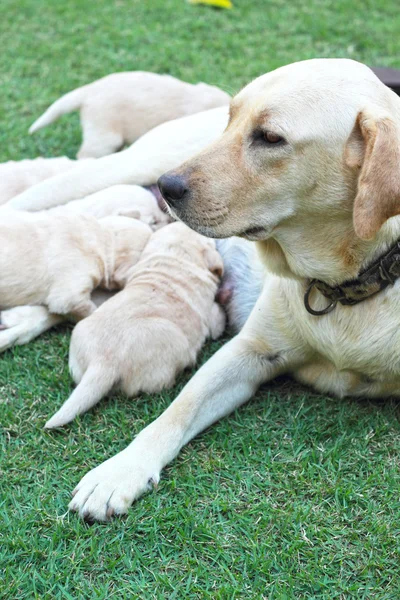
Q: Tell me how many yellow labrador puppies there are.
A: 5